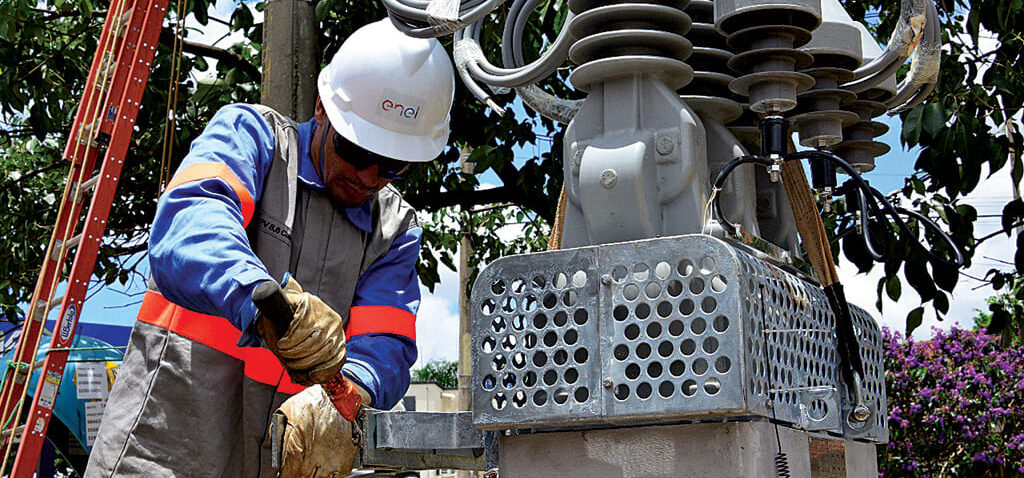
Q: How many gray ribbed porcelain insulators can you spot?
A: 5